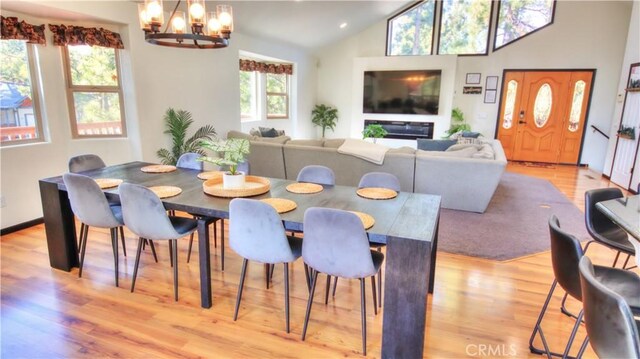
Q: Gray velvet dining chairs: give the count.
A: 9